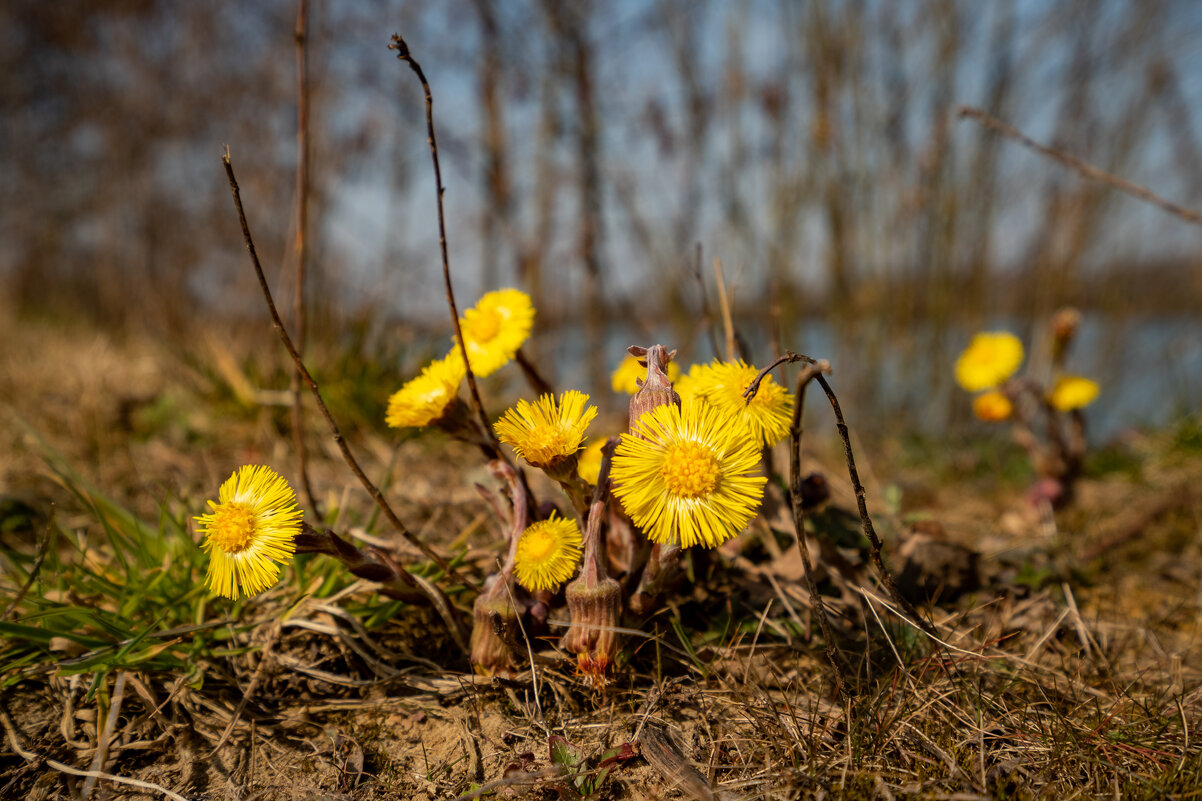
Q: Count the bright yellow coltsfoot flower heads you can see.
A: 12